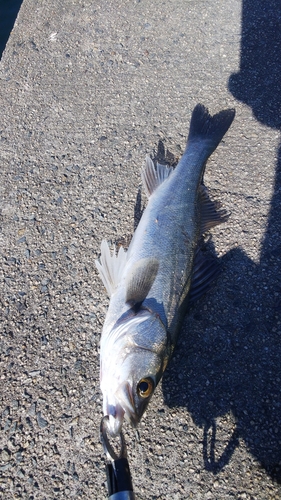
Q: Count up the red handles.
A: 0